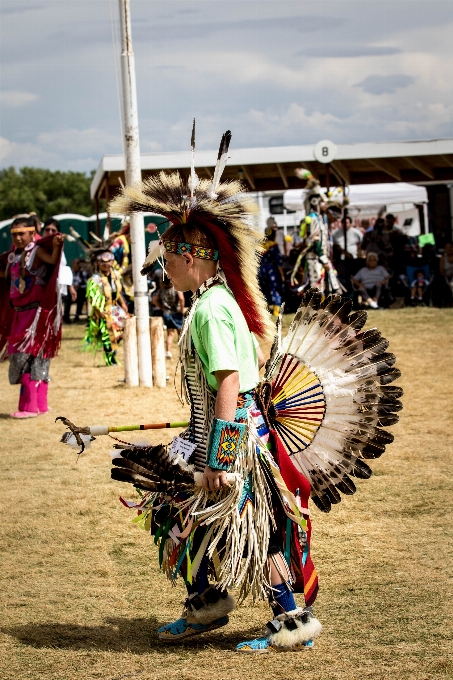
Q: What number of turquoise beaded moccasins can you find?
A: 2